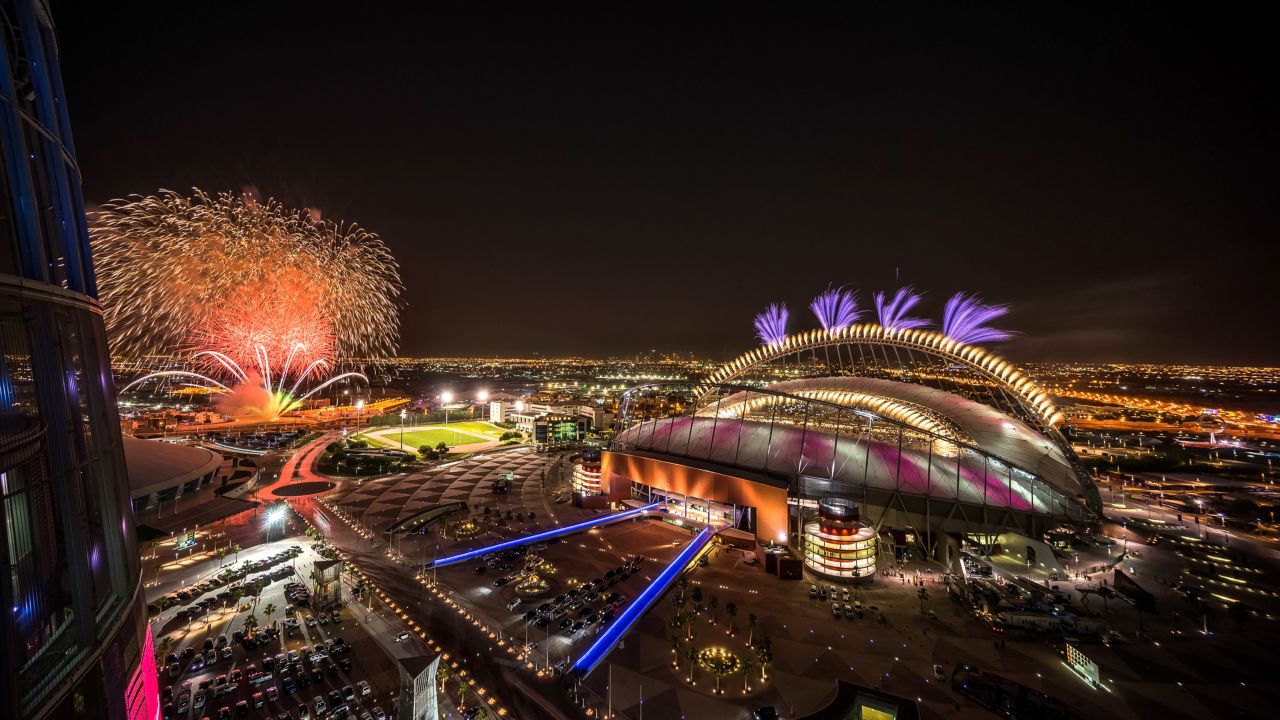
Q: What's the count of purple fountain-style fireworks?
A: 4